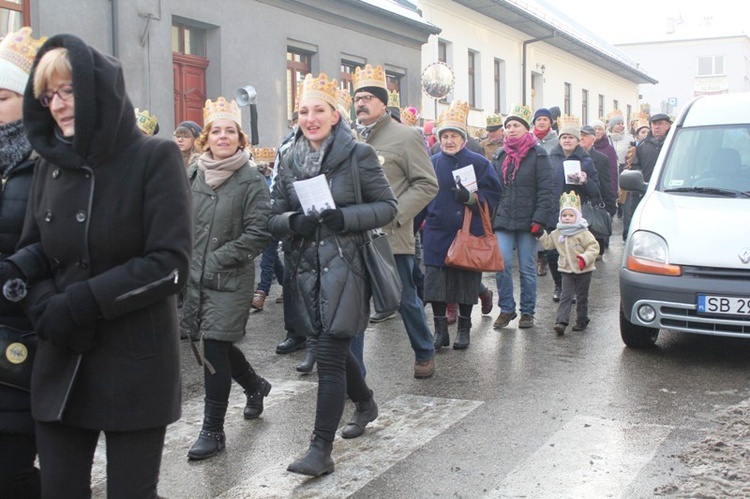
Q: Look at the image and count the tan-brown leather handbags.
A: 1